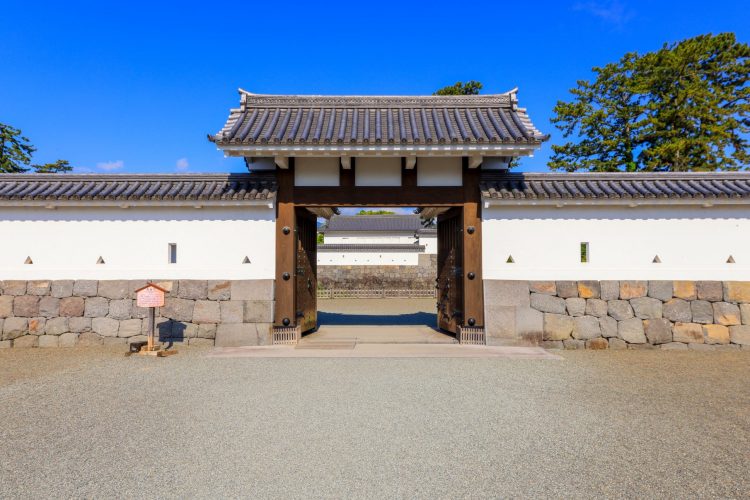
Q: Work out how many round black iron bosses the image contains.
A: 6